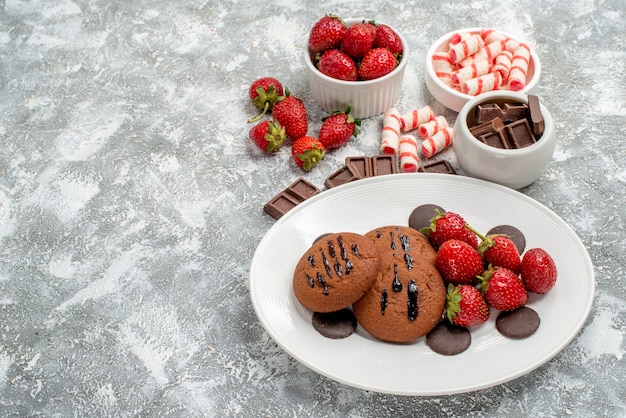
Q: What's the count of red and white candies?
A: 14